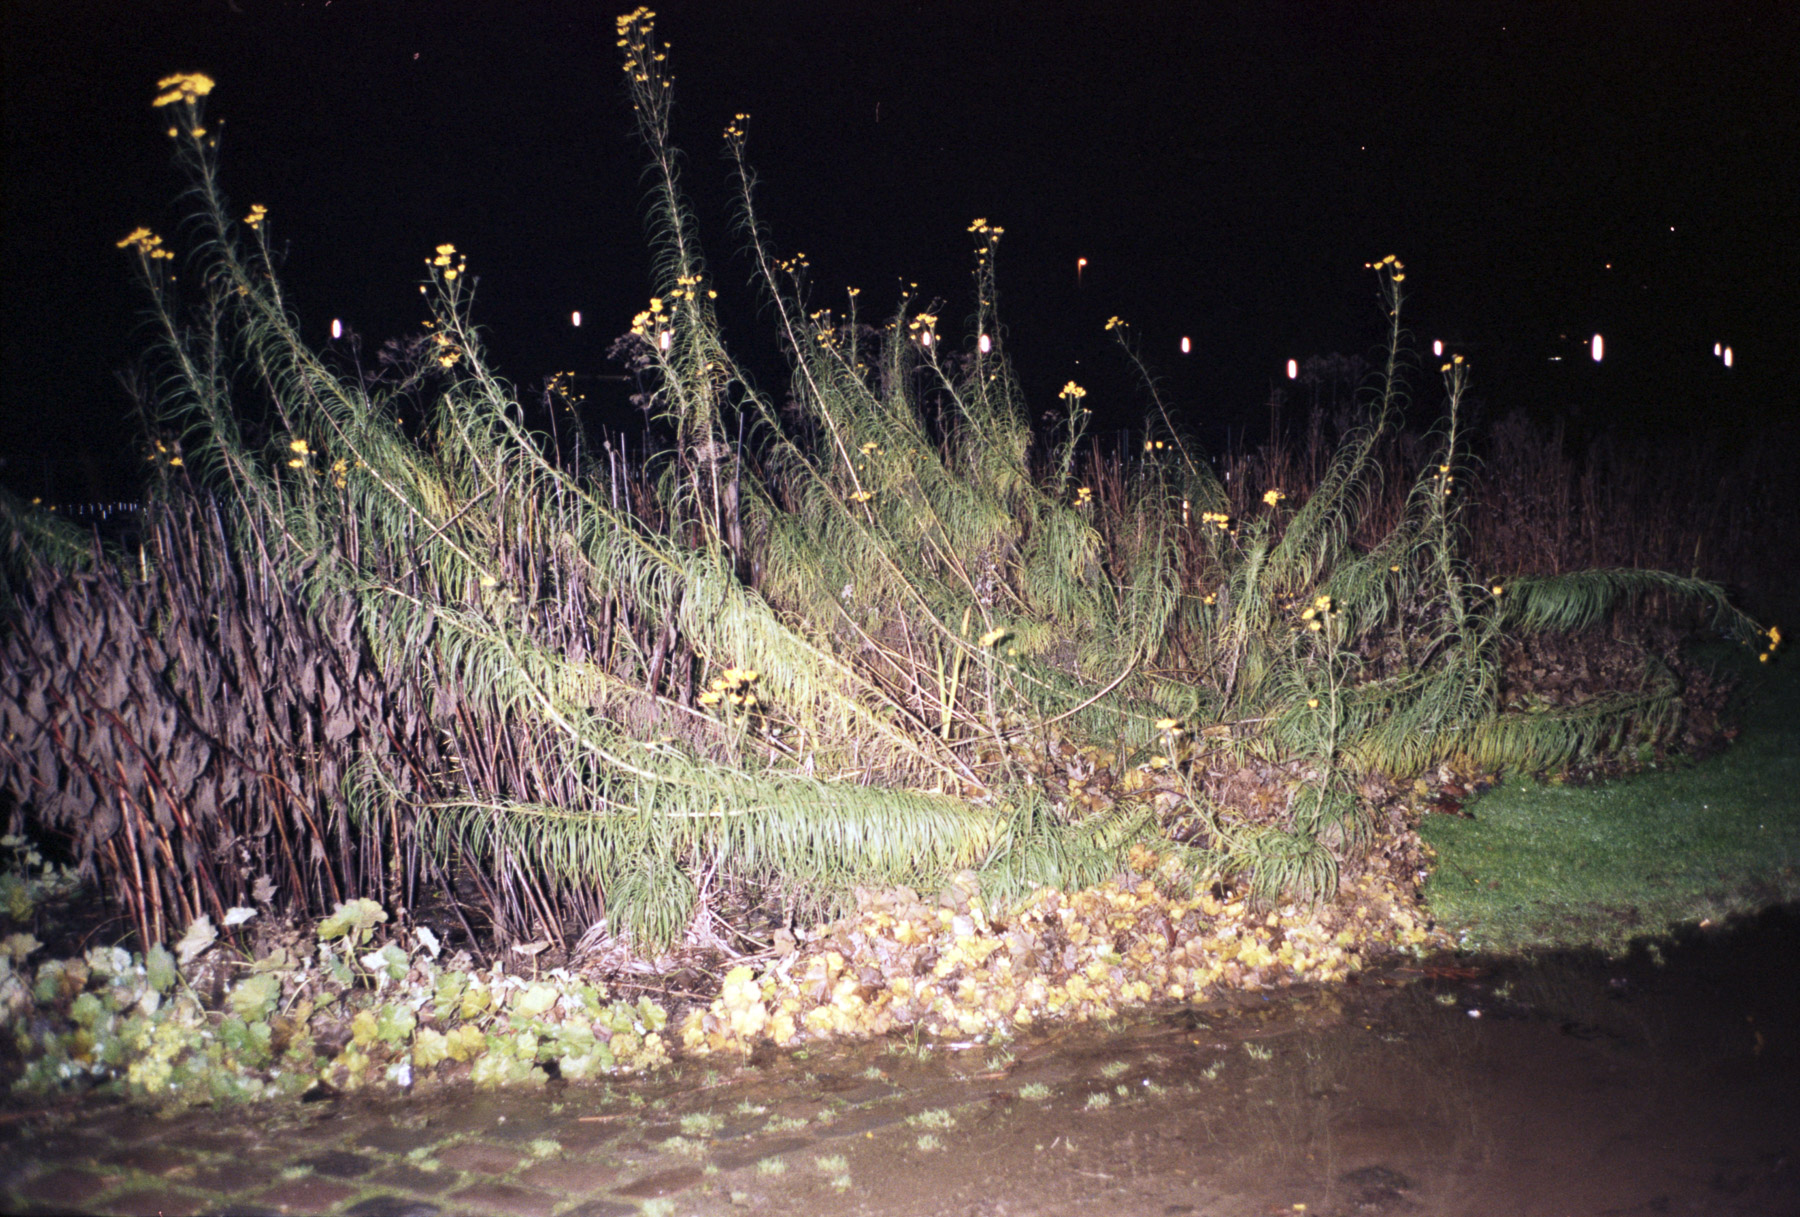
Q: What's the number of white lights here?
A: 11